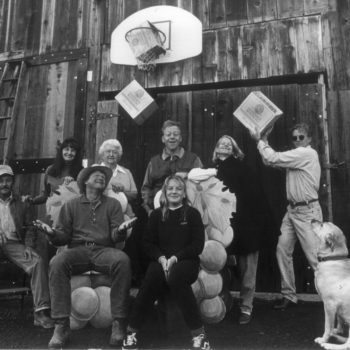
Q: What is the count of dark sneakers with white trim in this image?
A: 2